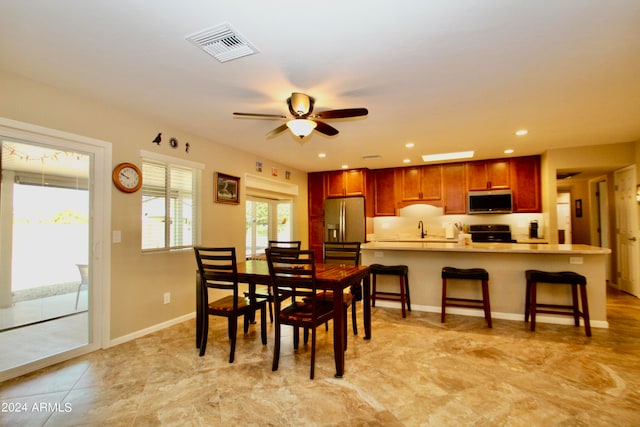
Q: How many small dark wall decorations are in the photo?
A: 3